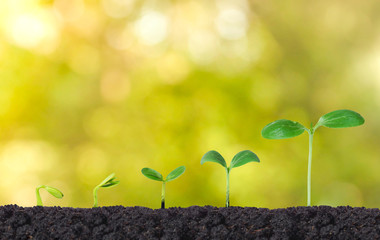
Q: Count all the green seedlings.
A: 5